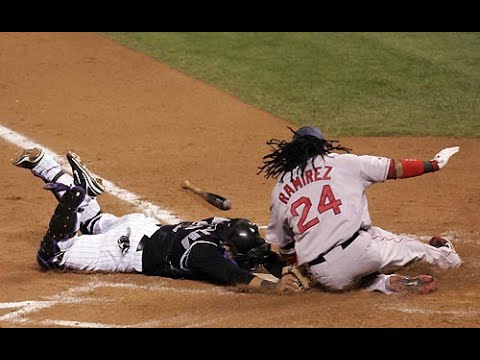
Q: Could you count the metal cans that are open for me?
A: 0